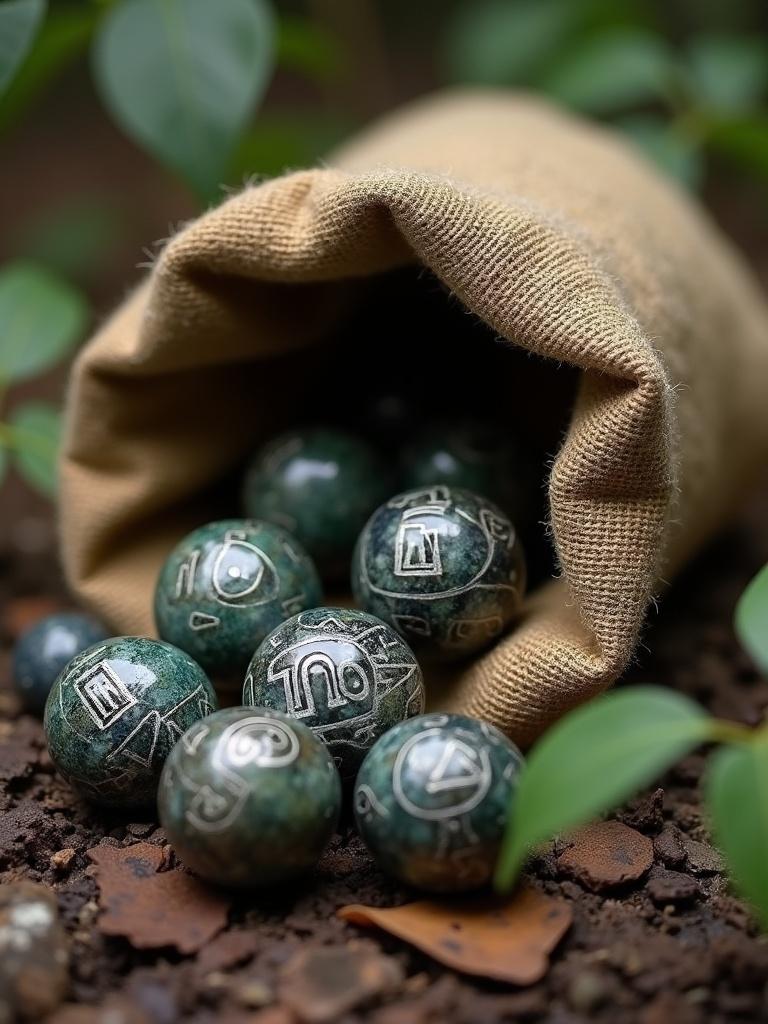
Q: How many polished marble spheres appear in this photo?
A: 9